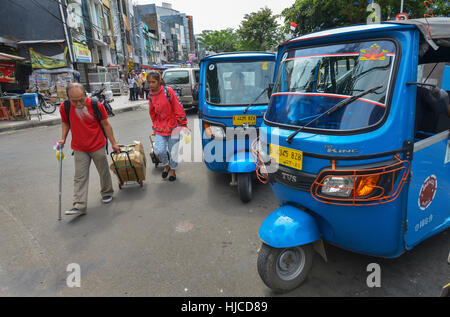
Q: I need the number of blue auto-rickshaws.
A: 2